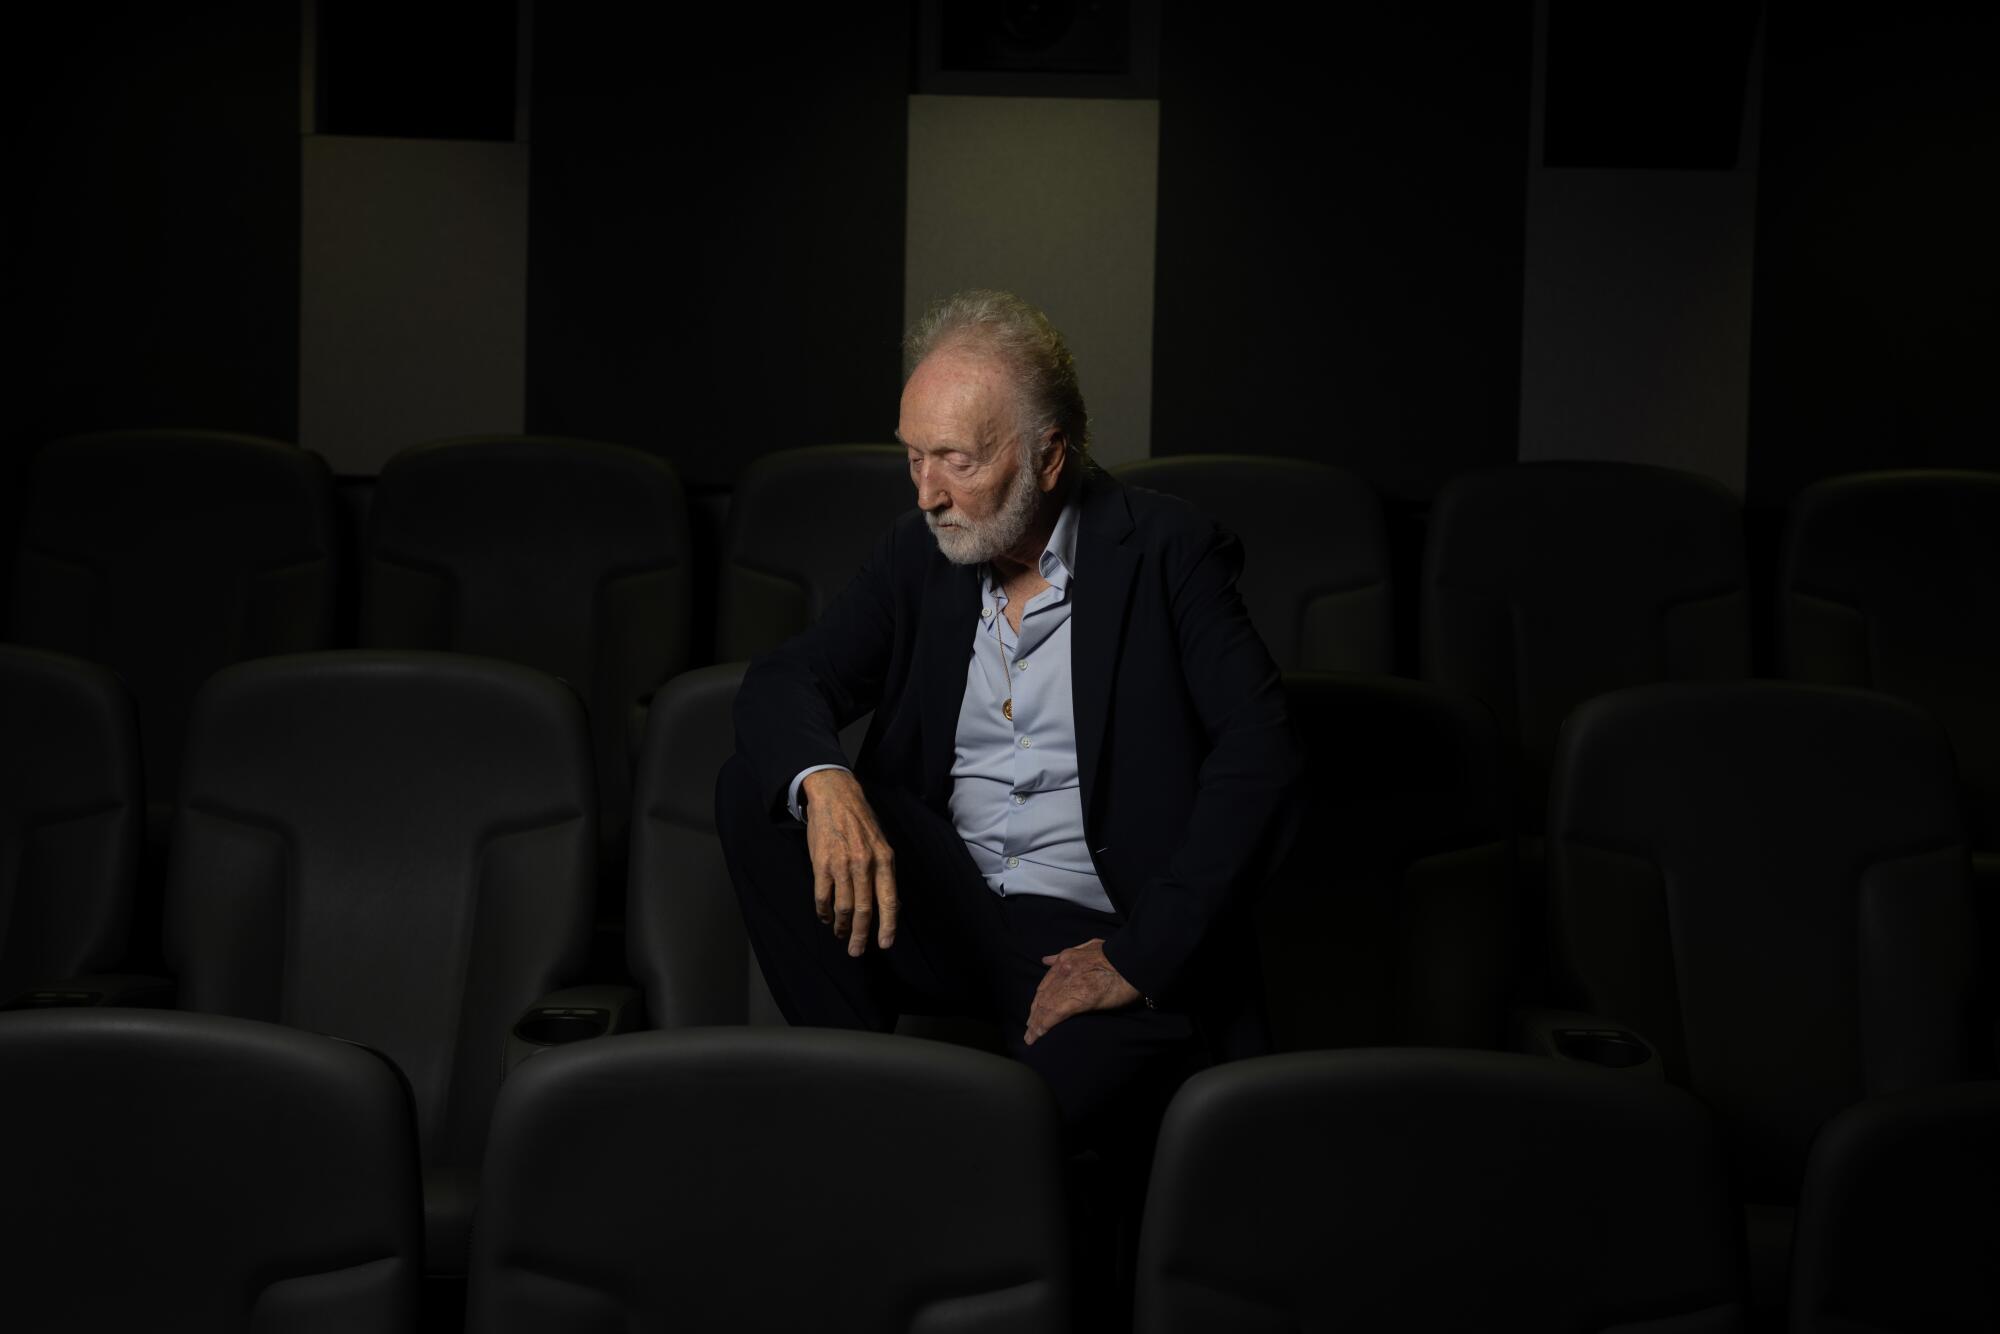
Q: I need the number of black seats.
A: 15